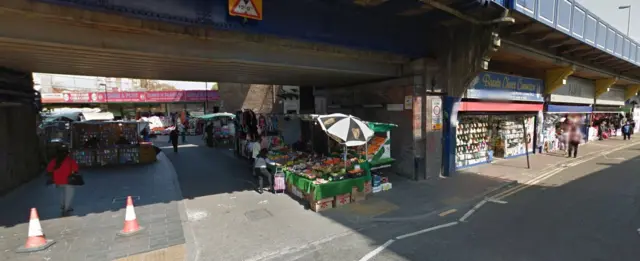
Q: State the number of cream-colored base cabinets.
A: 0